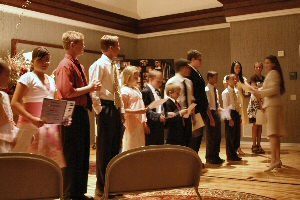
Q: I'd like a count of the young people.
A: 13